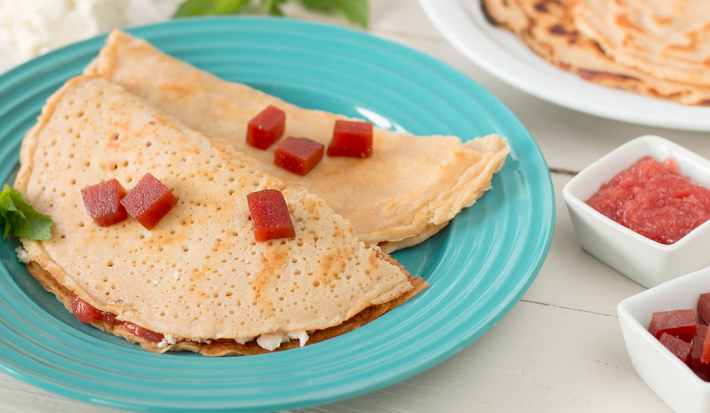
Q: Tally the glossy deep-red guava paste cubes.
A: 11